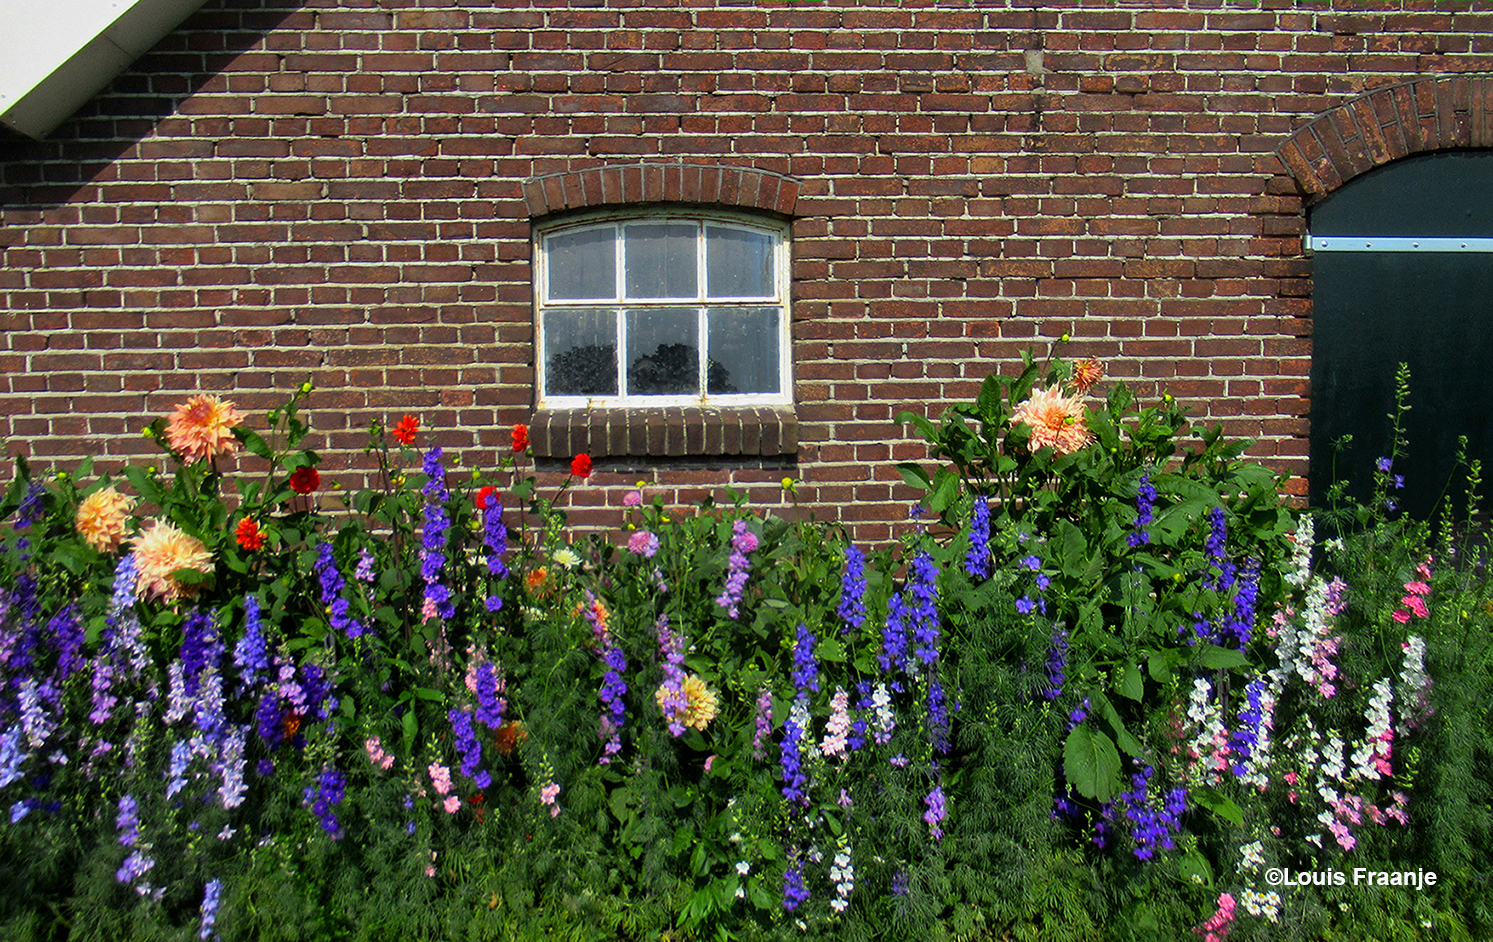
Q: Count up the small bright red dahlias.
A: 6